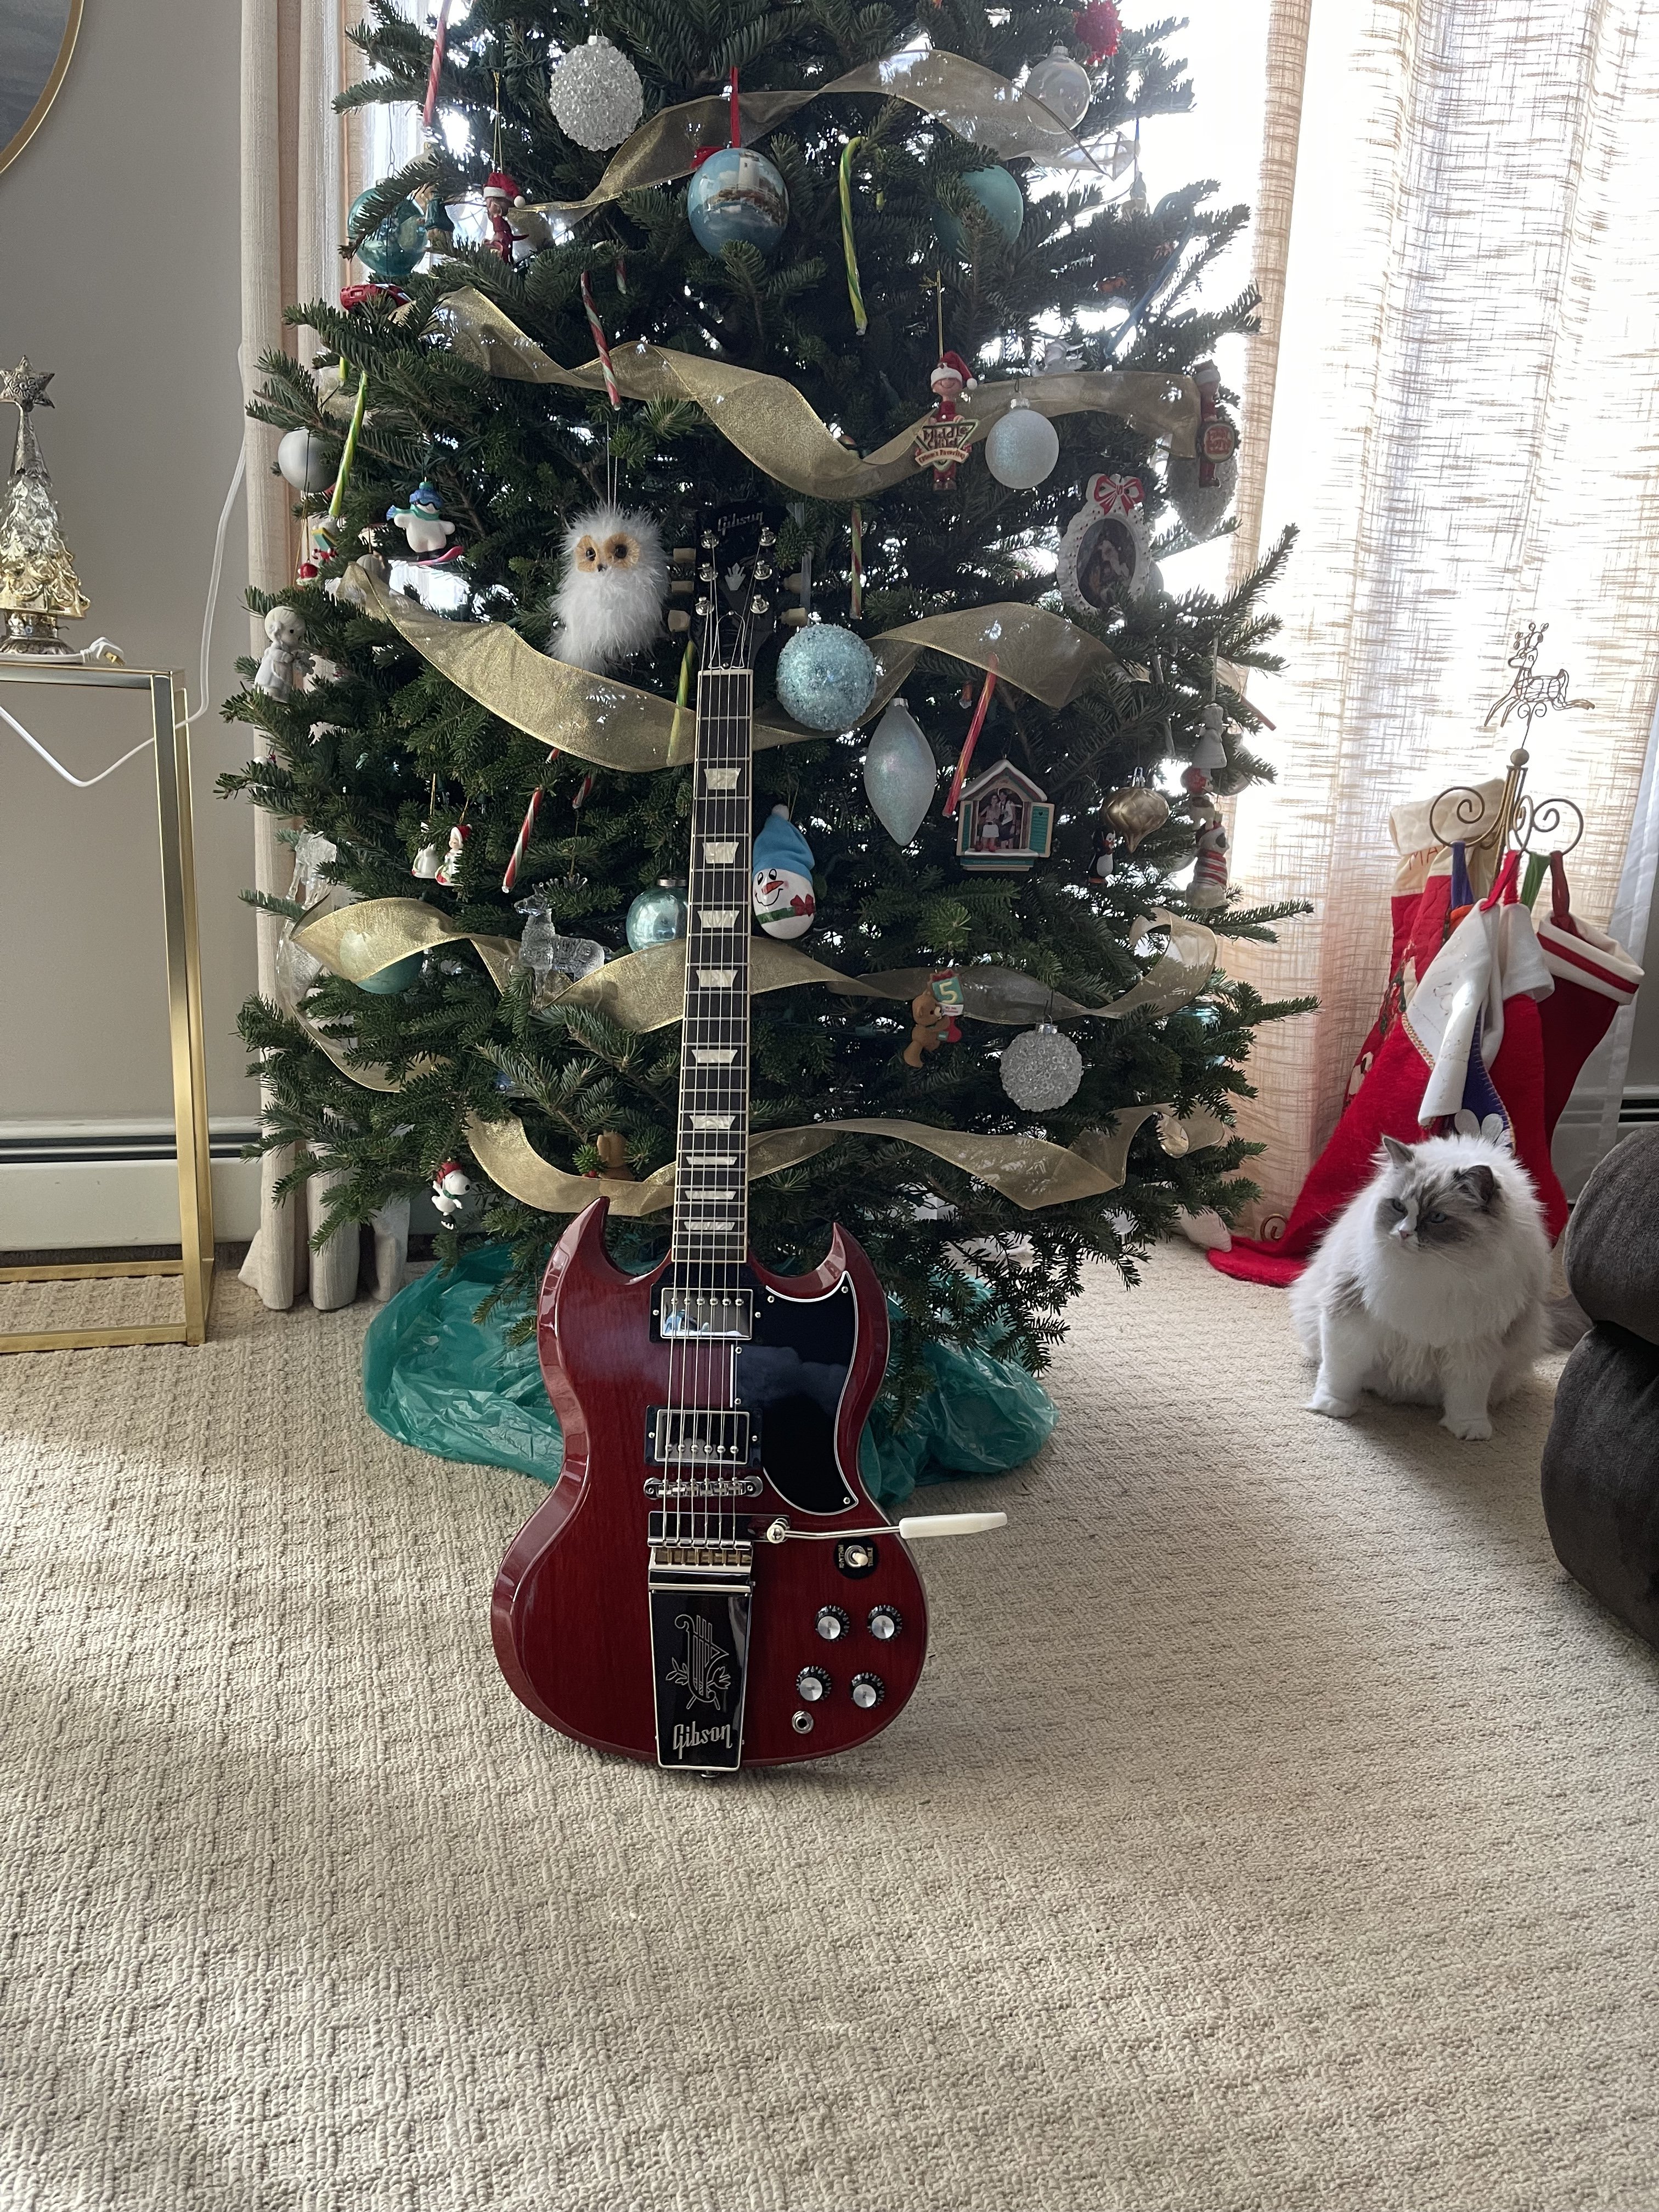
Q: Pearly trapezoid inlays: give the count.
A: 9